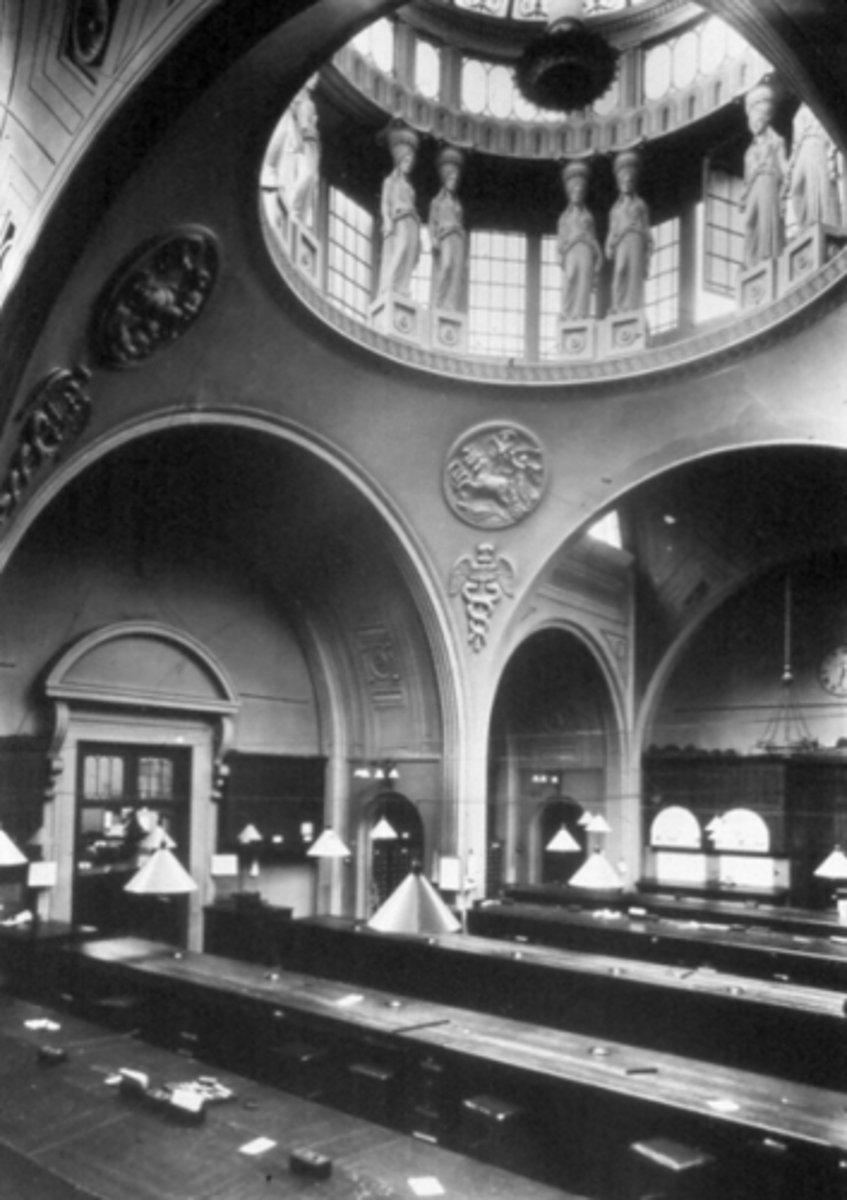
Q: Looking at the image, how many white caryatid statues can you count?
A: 8